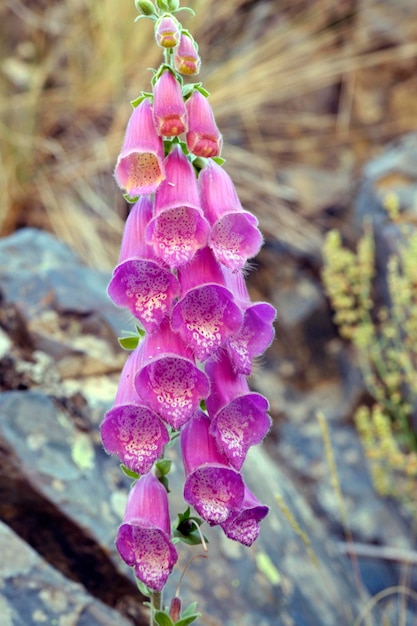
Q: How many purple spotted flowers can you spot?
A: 12